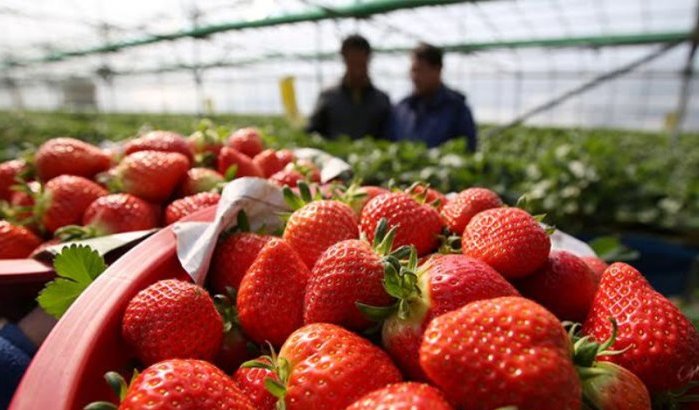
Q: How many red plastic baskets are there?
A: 2